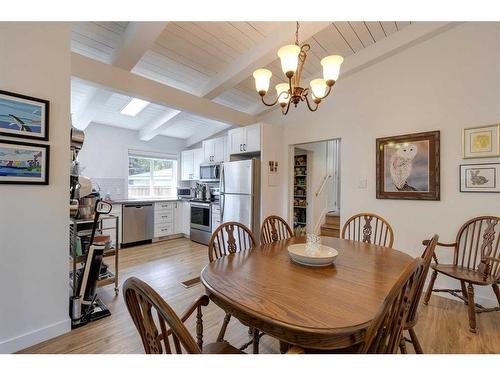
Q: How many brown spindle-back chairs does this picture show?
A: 7